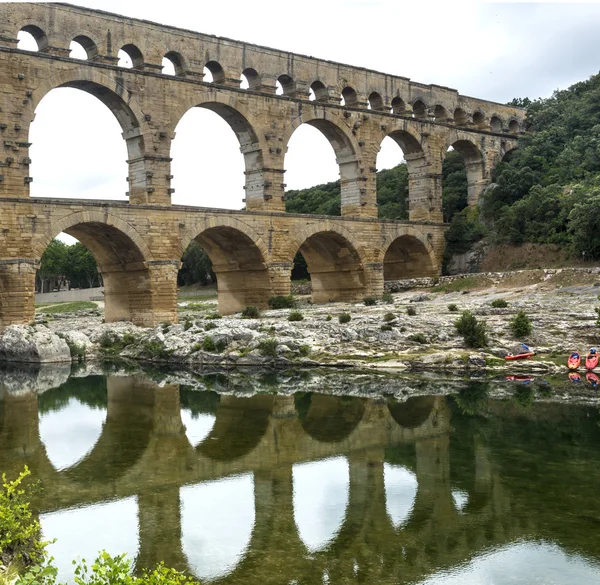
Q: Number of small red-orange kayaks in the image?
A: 3